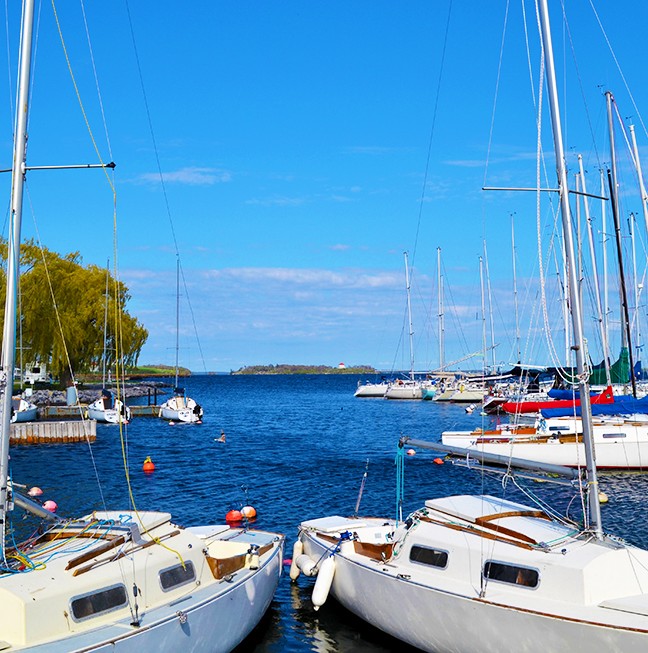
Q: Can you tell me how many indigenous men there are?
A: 0